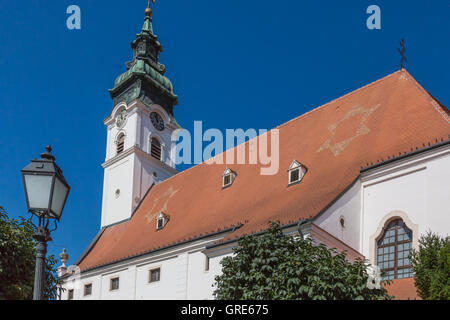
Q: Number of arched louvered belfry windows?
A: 2